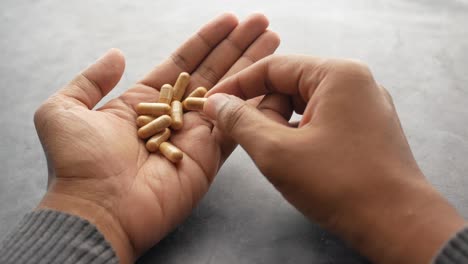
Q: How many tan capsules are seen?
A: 10